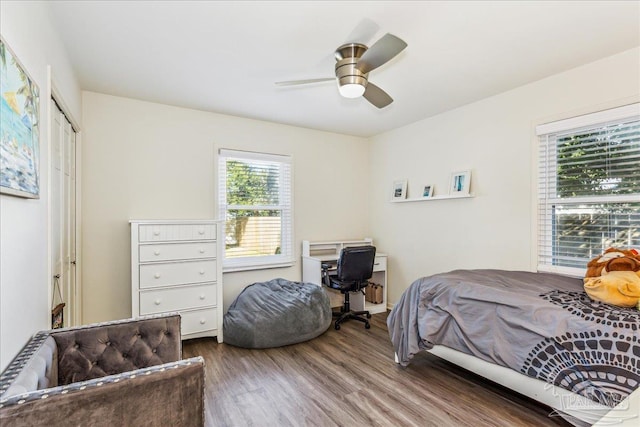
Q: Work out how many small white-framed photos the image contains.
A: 3